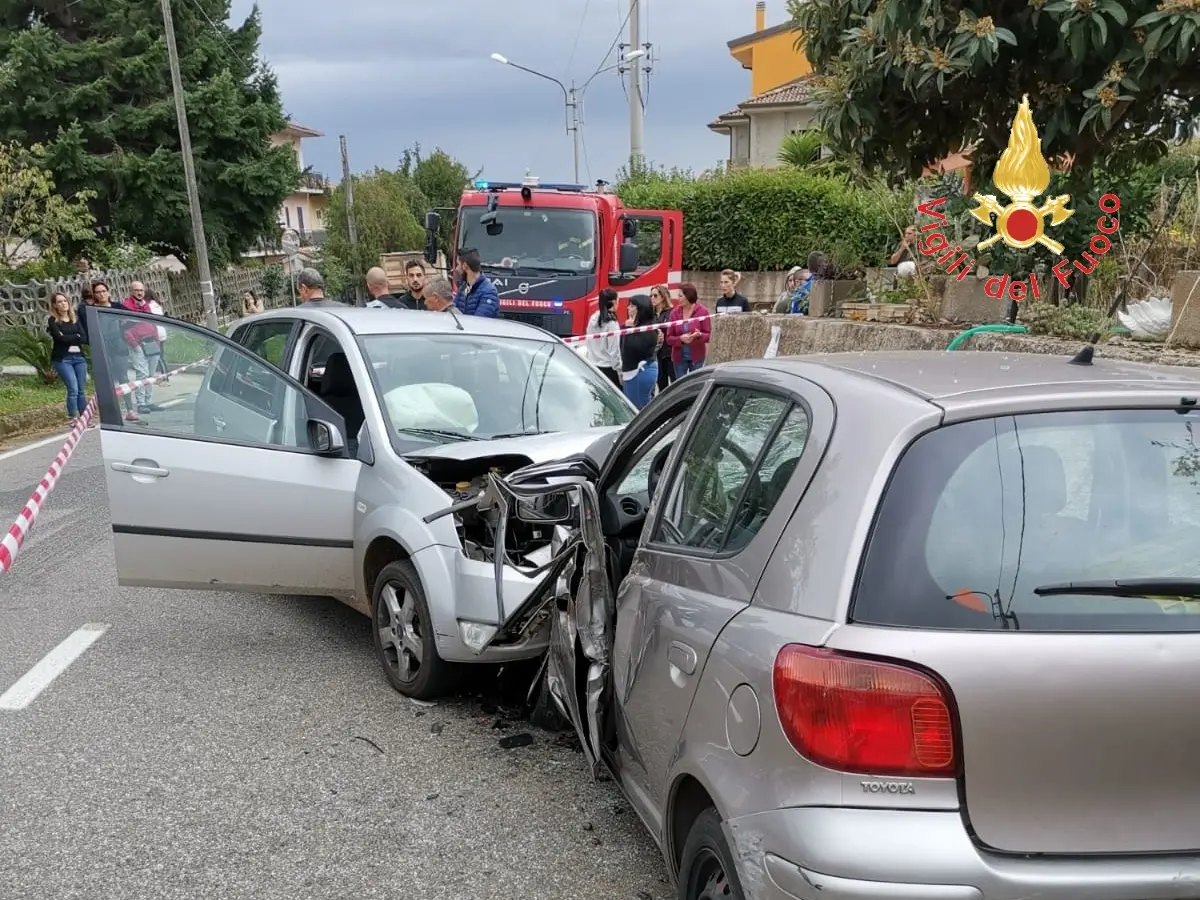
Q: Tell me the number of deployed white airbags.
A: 1